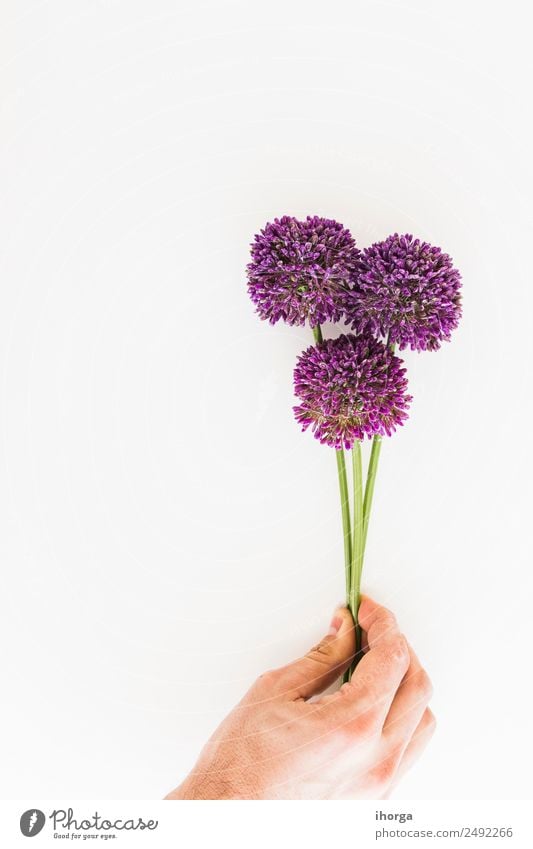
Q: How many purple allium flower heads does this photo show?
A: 3